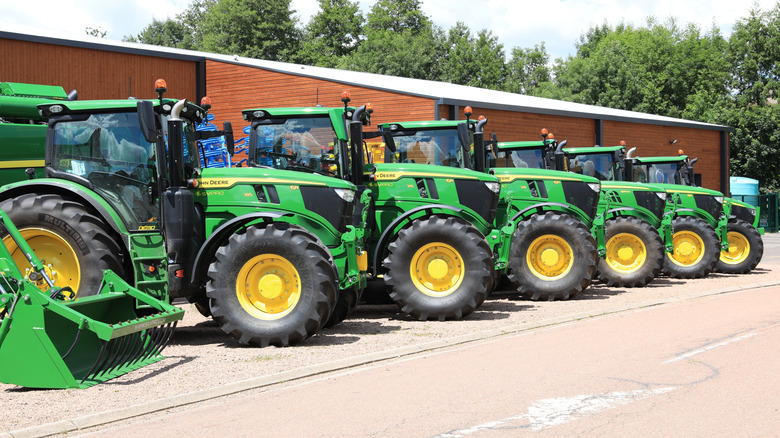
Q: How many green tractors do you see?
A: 6